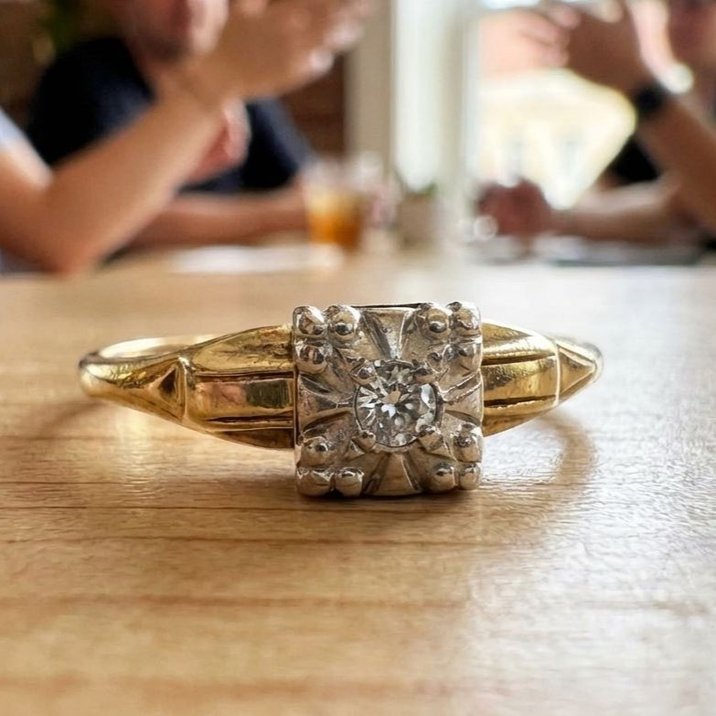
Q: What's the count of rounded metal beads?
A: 12